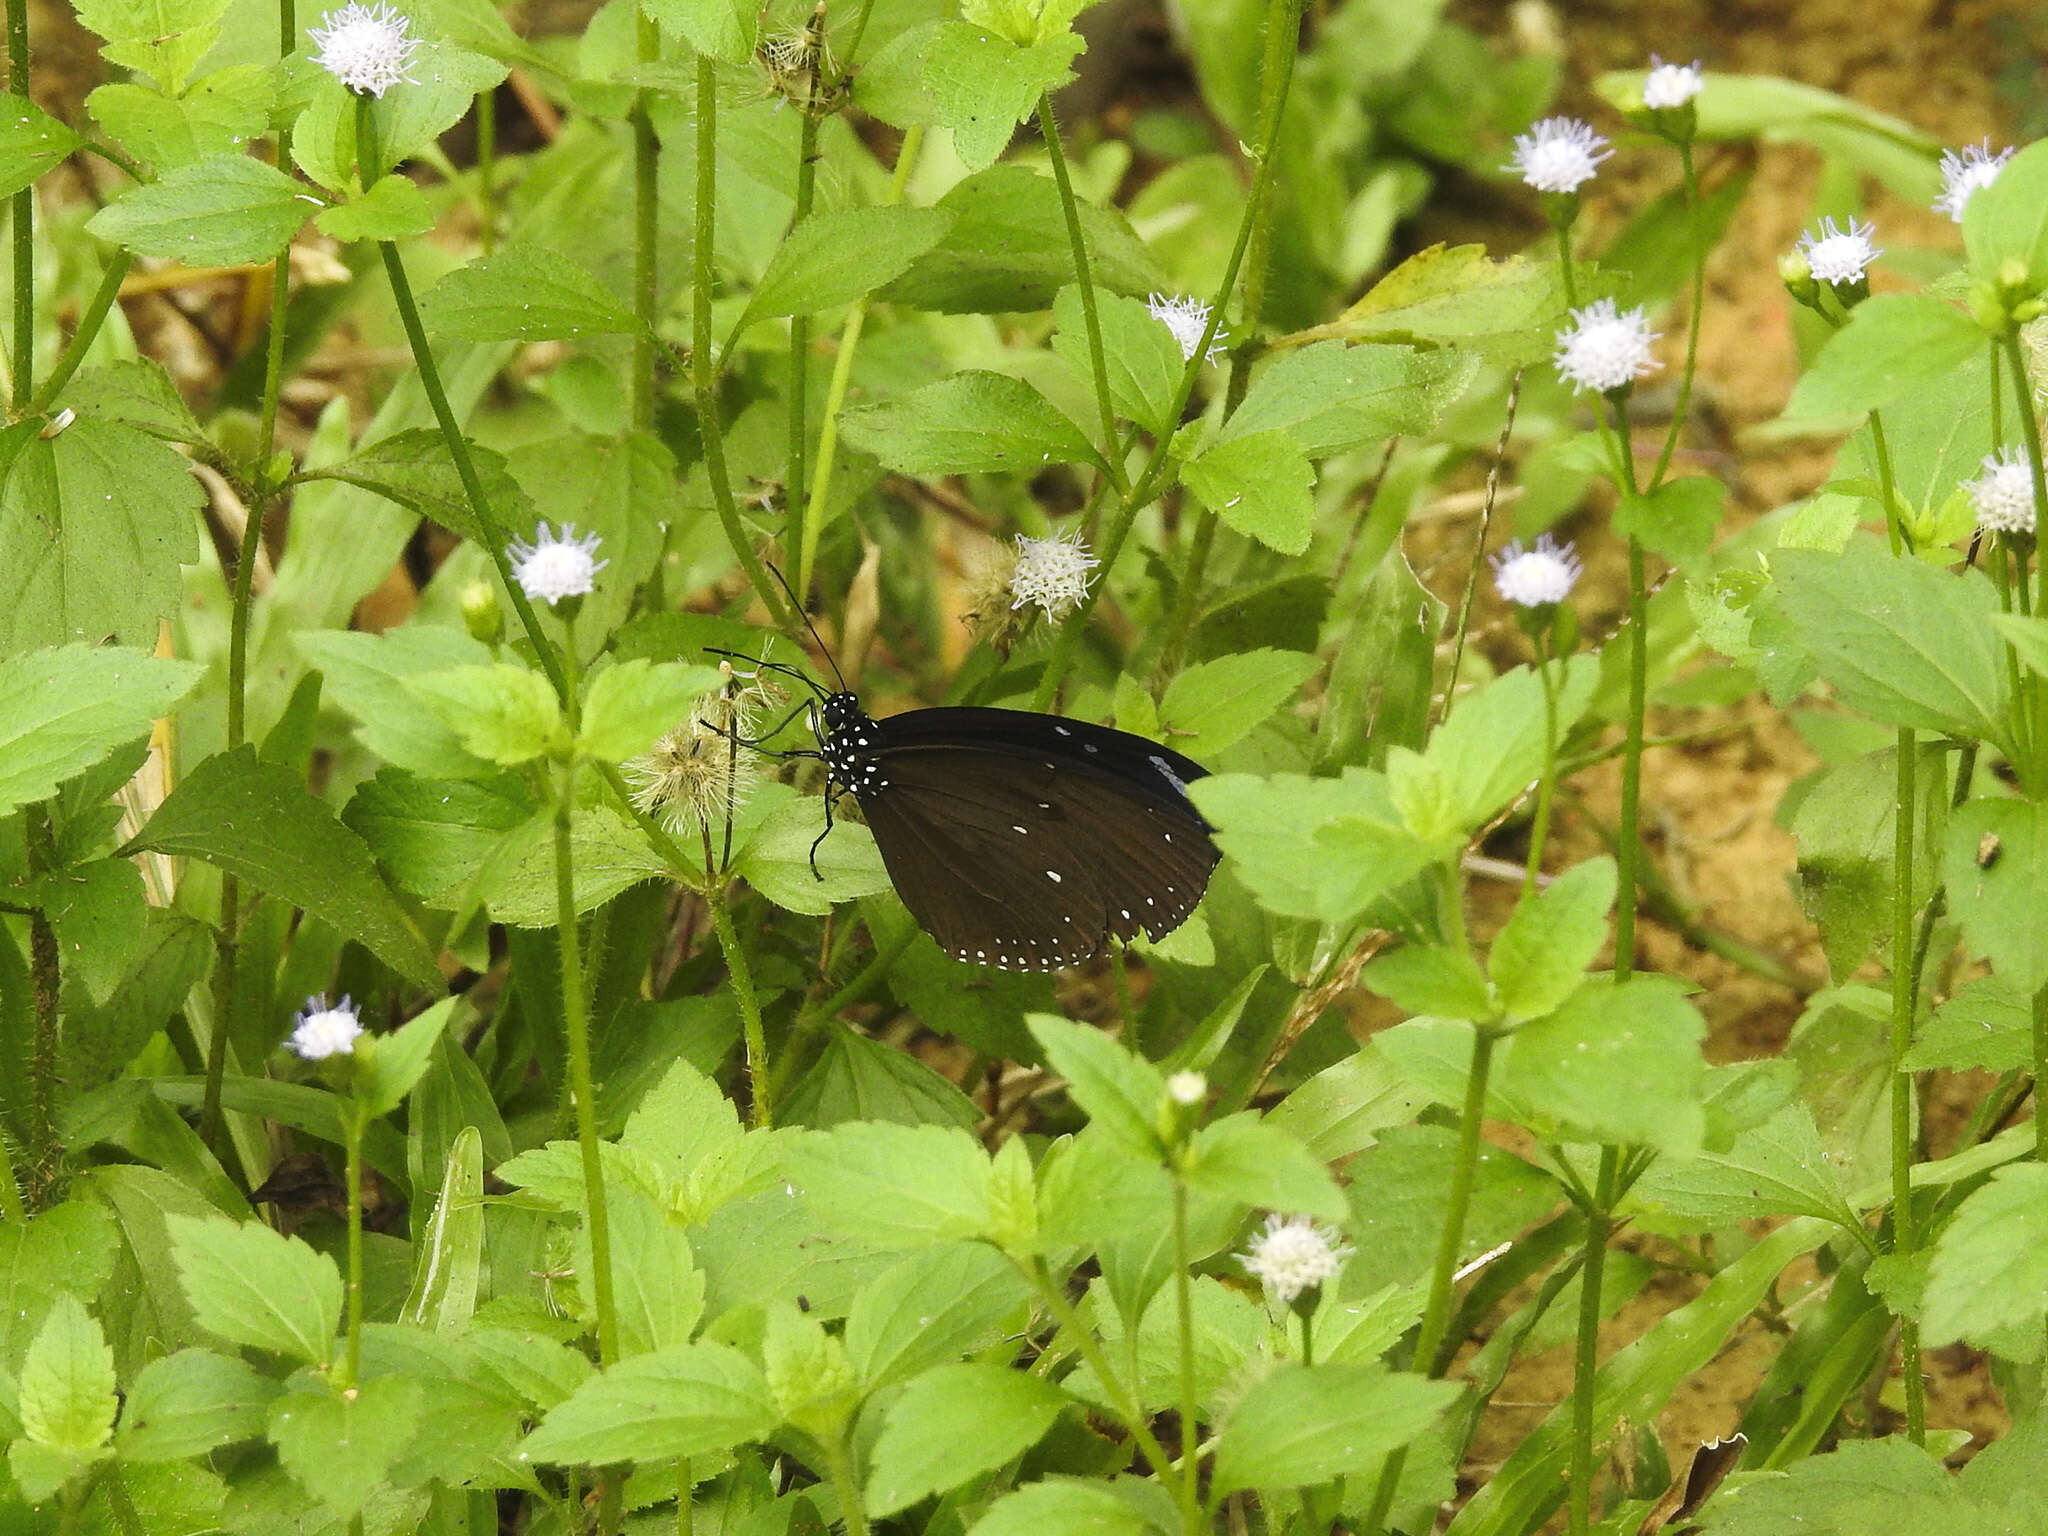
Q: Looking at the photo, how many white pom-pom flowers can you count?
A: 13